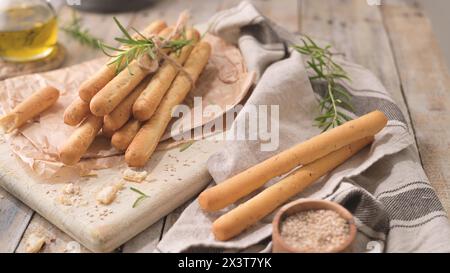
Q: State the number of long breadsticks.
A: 2